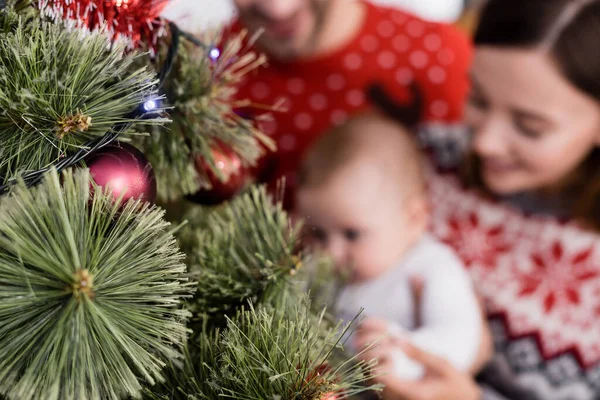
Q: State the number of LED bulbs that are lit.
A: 2